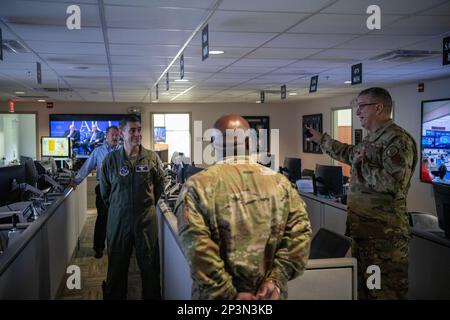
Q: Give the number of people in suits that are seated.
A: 2